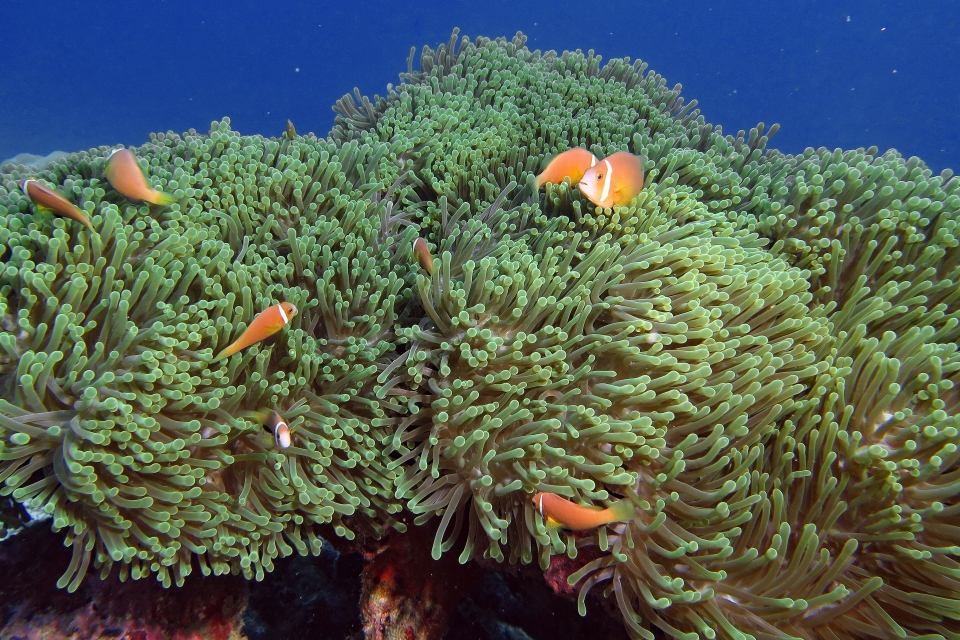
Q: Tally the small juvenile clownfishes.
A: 2